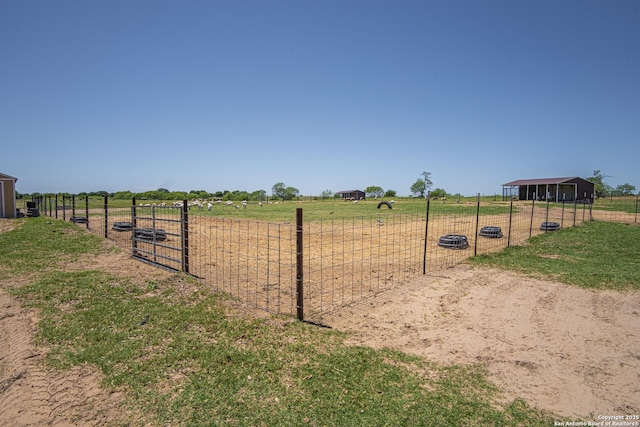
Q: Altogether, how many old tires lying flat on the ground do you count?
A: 6